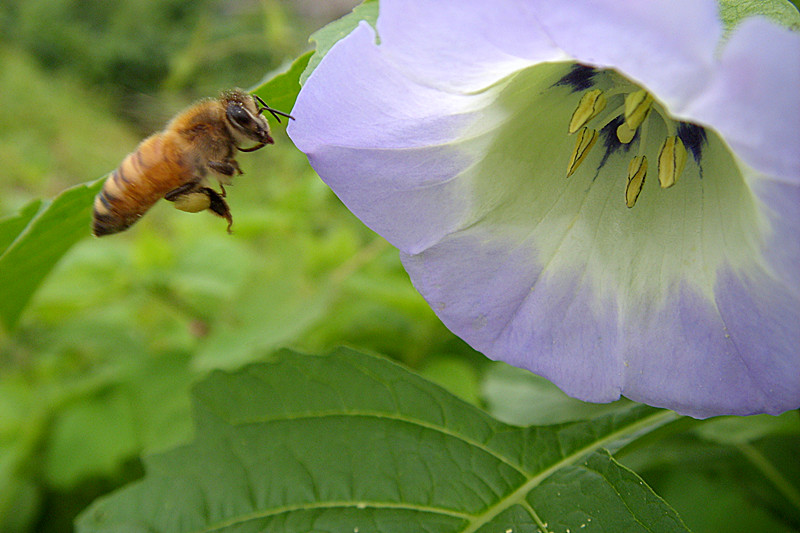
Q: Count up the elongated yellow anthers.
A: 5